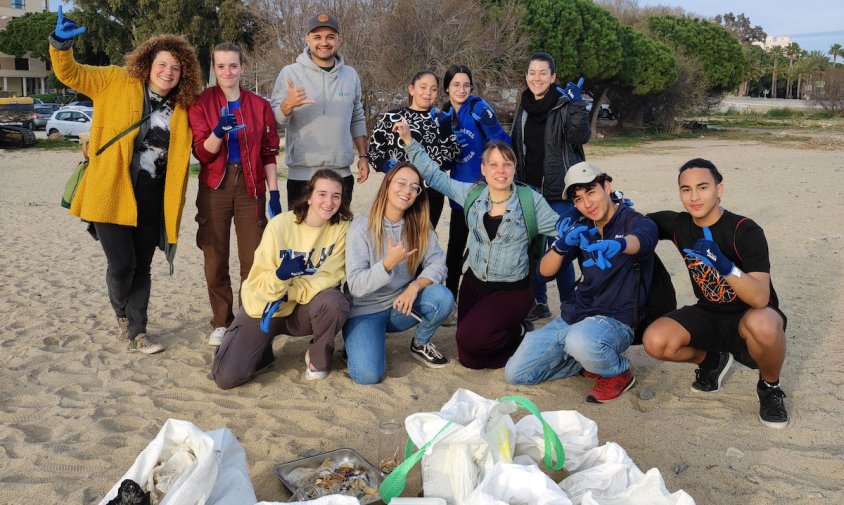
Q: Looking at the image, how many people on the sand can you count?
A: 11